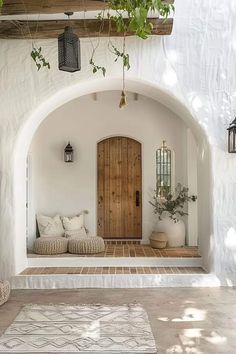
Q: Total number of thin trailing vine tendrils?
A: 3